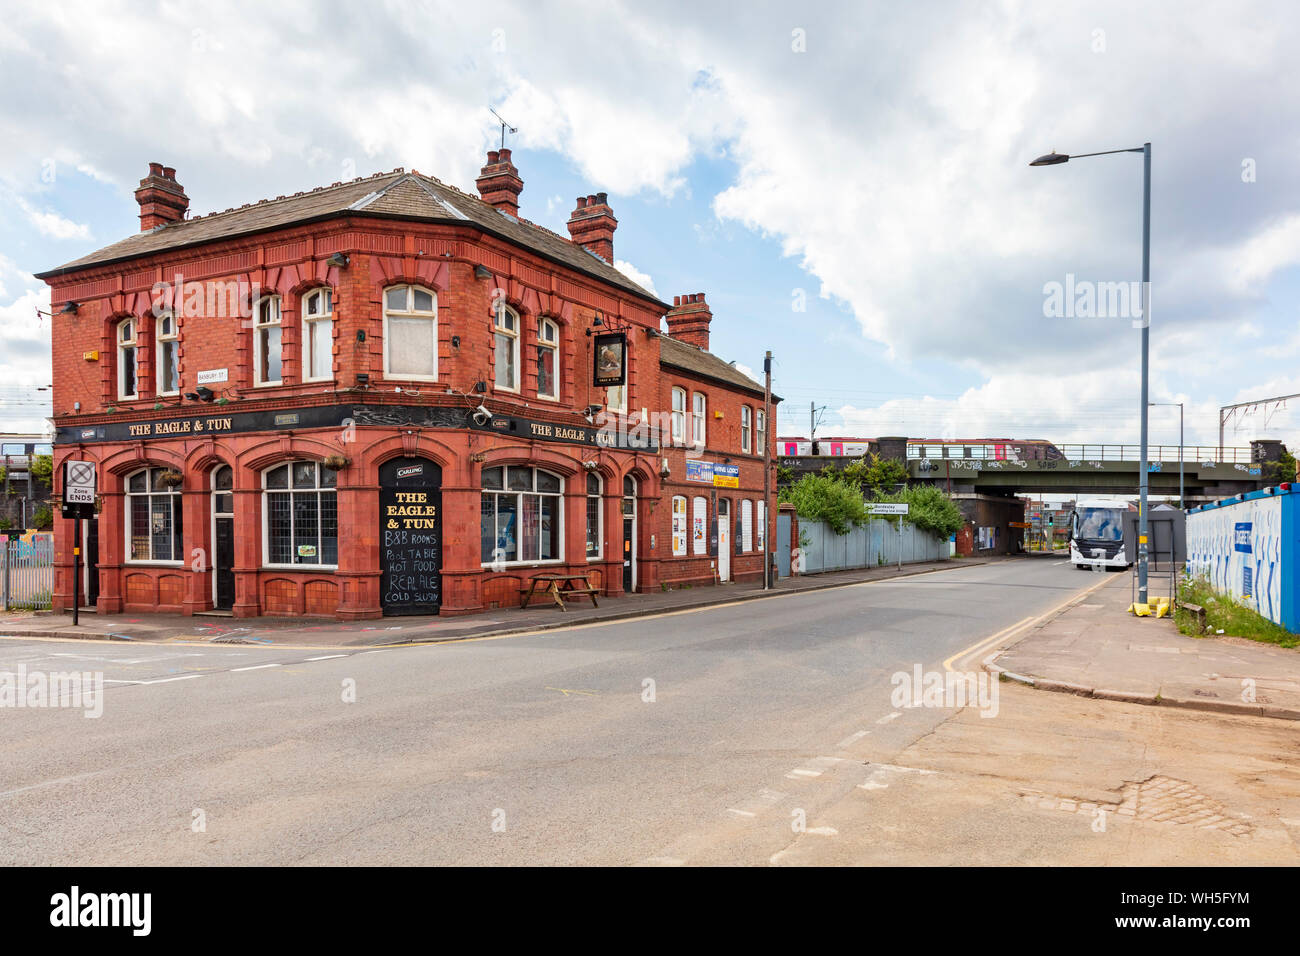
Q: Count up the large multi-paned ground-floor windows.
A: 3